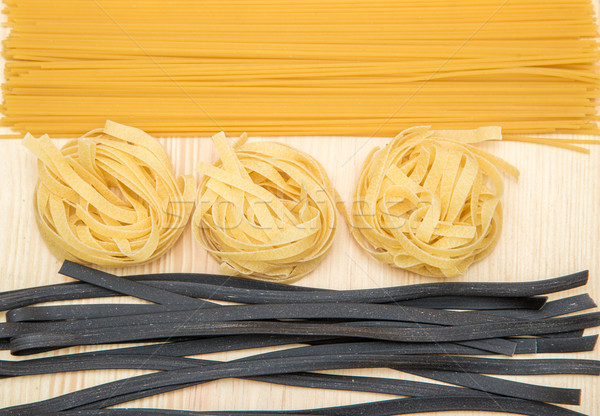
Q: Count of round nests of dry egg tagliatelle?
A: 3